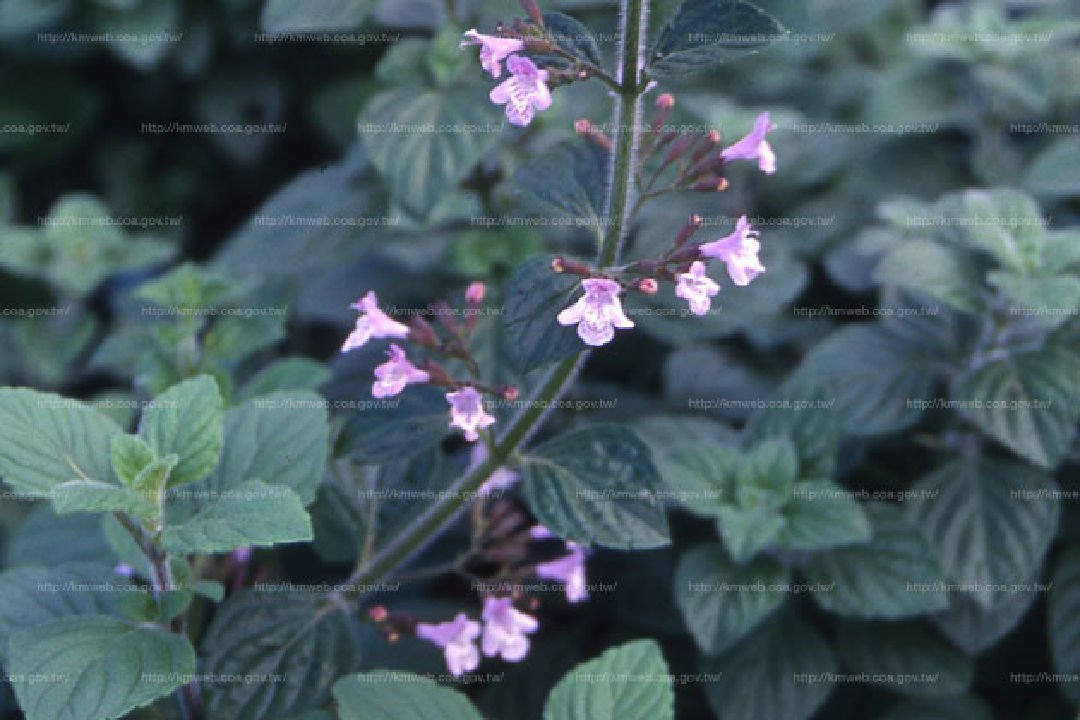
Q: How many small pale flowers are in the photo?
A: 12